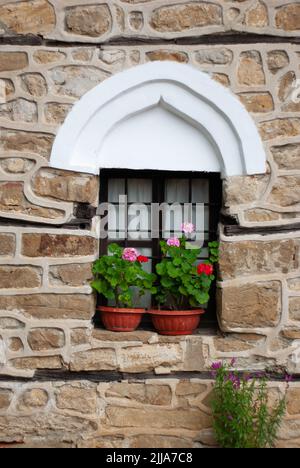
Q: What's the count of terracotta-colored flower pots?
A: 2